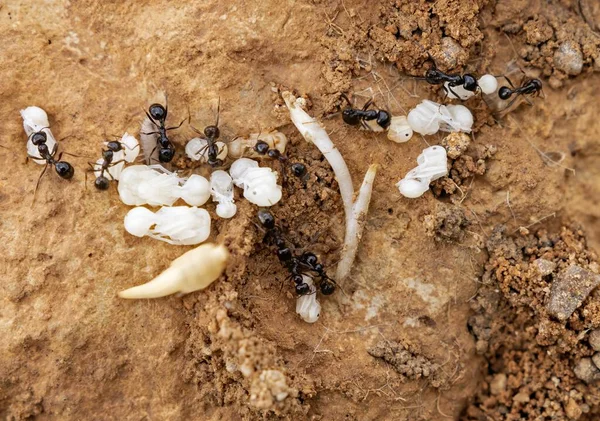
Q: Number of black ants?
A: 11